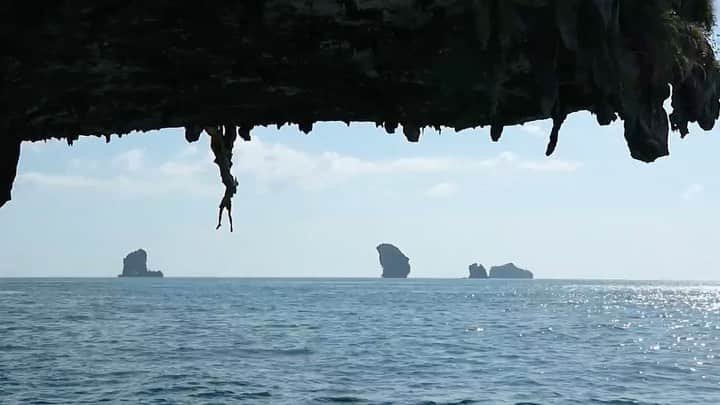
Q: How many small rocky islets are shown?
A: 4